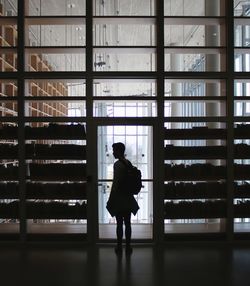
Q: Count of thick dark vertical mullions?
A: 4